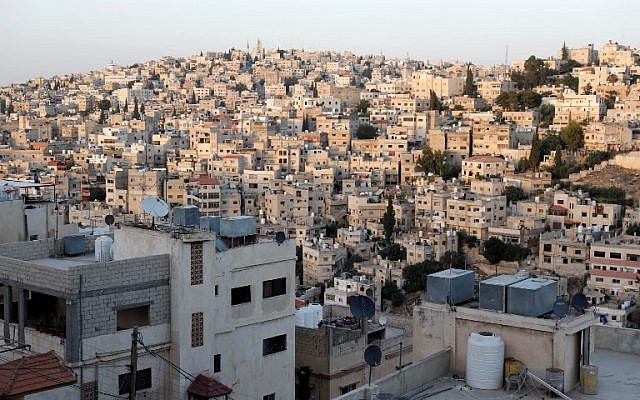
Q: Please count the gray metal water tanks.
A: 7